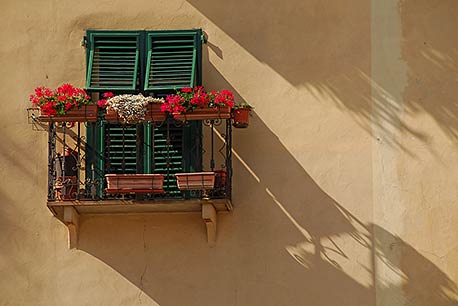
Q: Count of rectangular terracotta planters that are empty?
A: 2